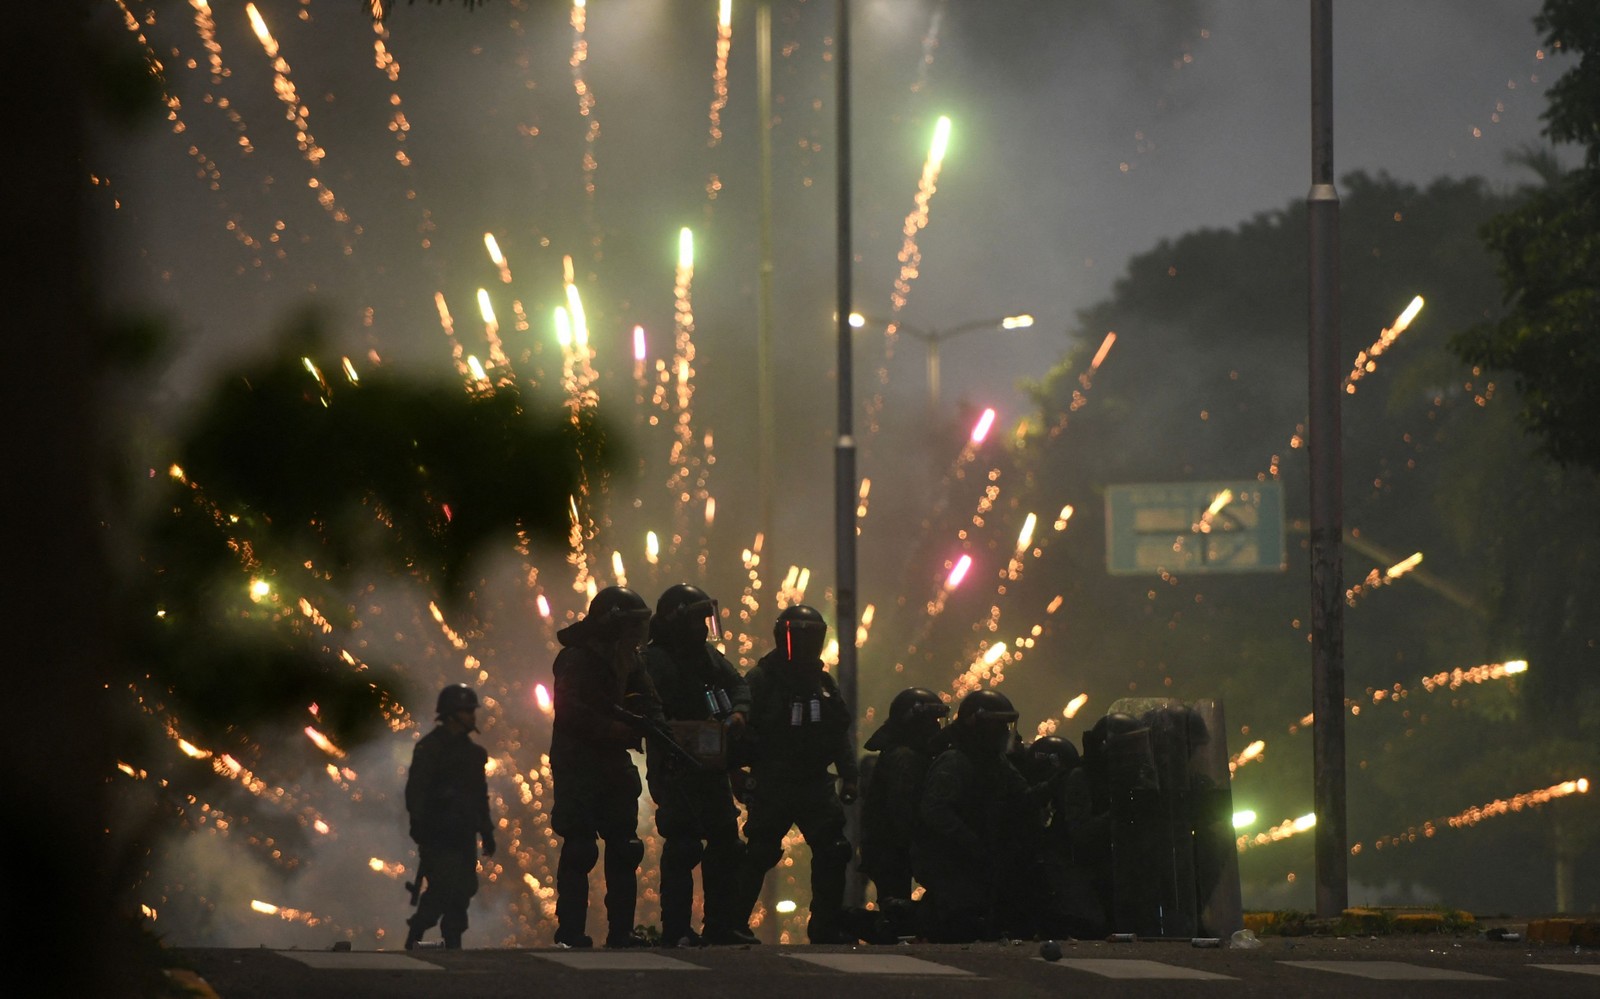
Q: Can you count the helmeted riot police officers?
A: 9